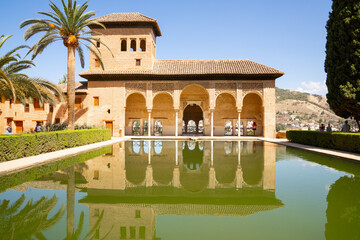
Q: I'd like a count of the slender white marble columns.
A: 4